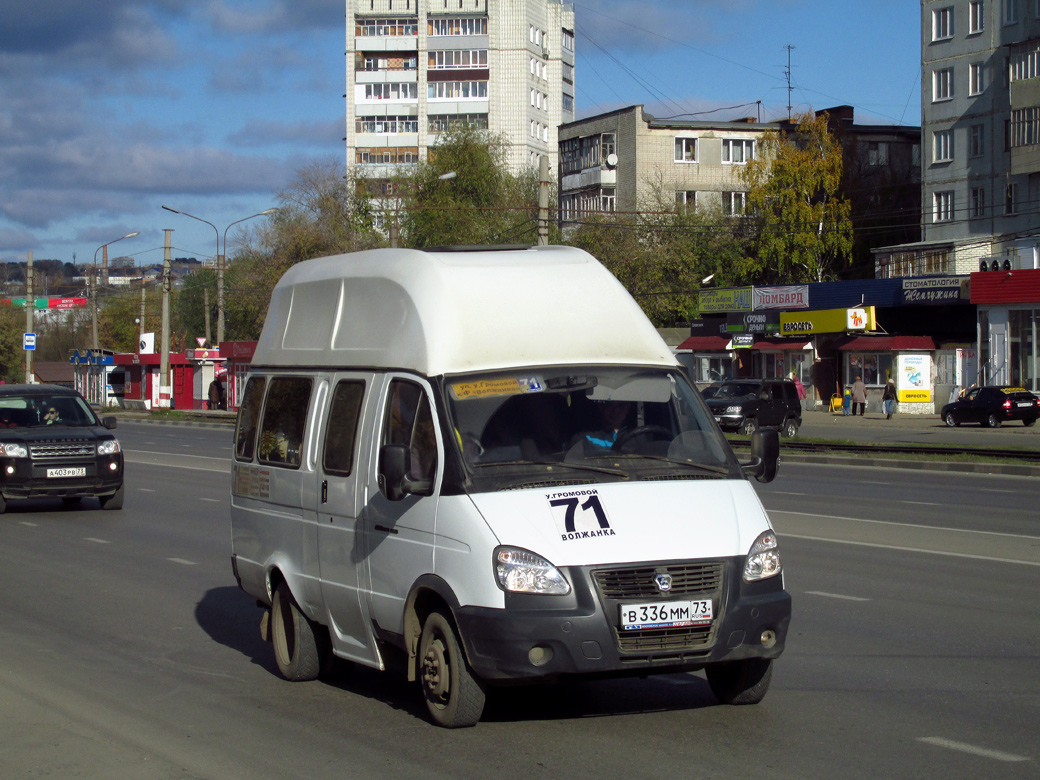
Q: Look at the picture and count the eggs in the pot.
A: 0